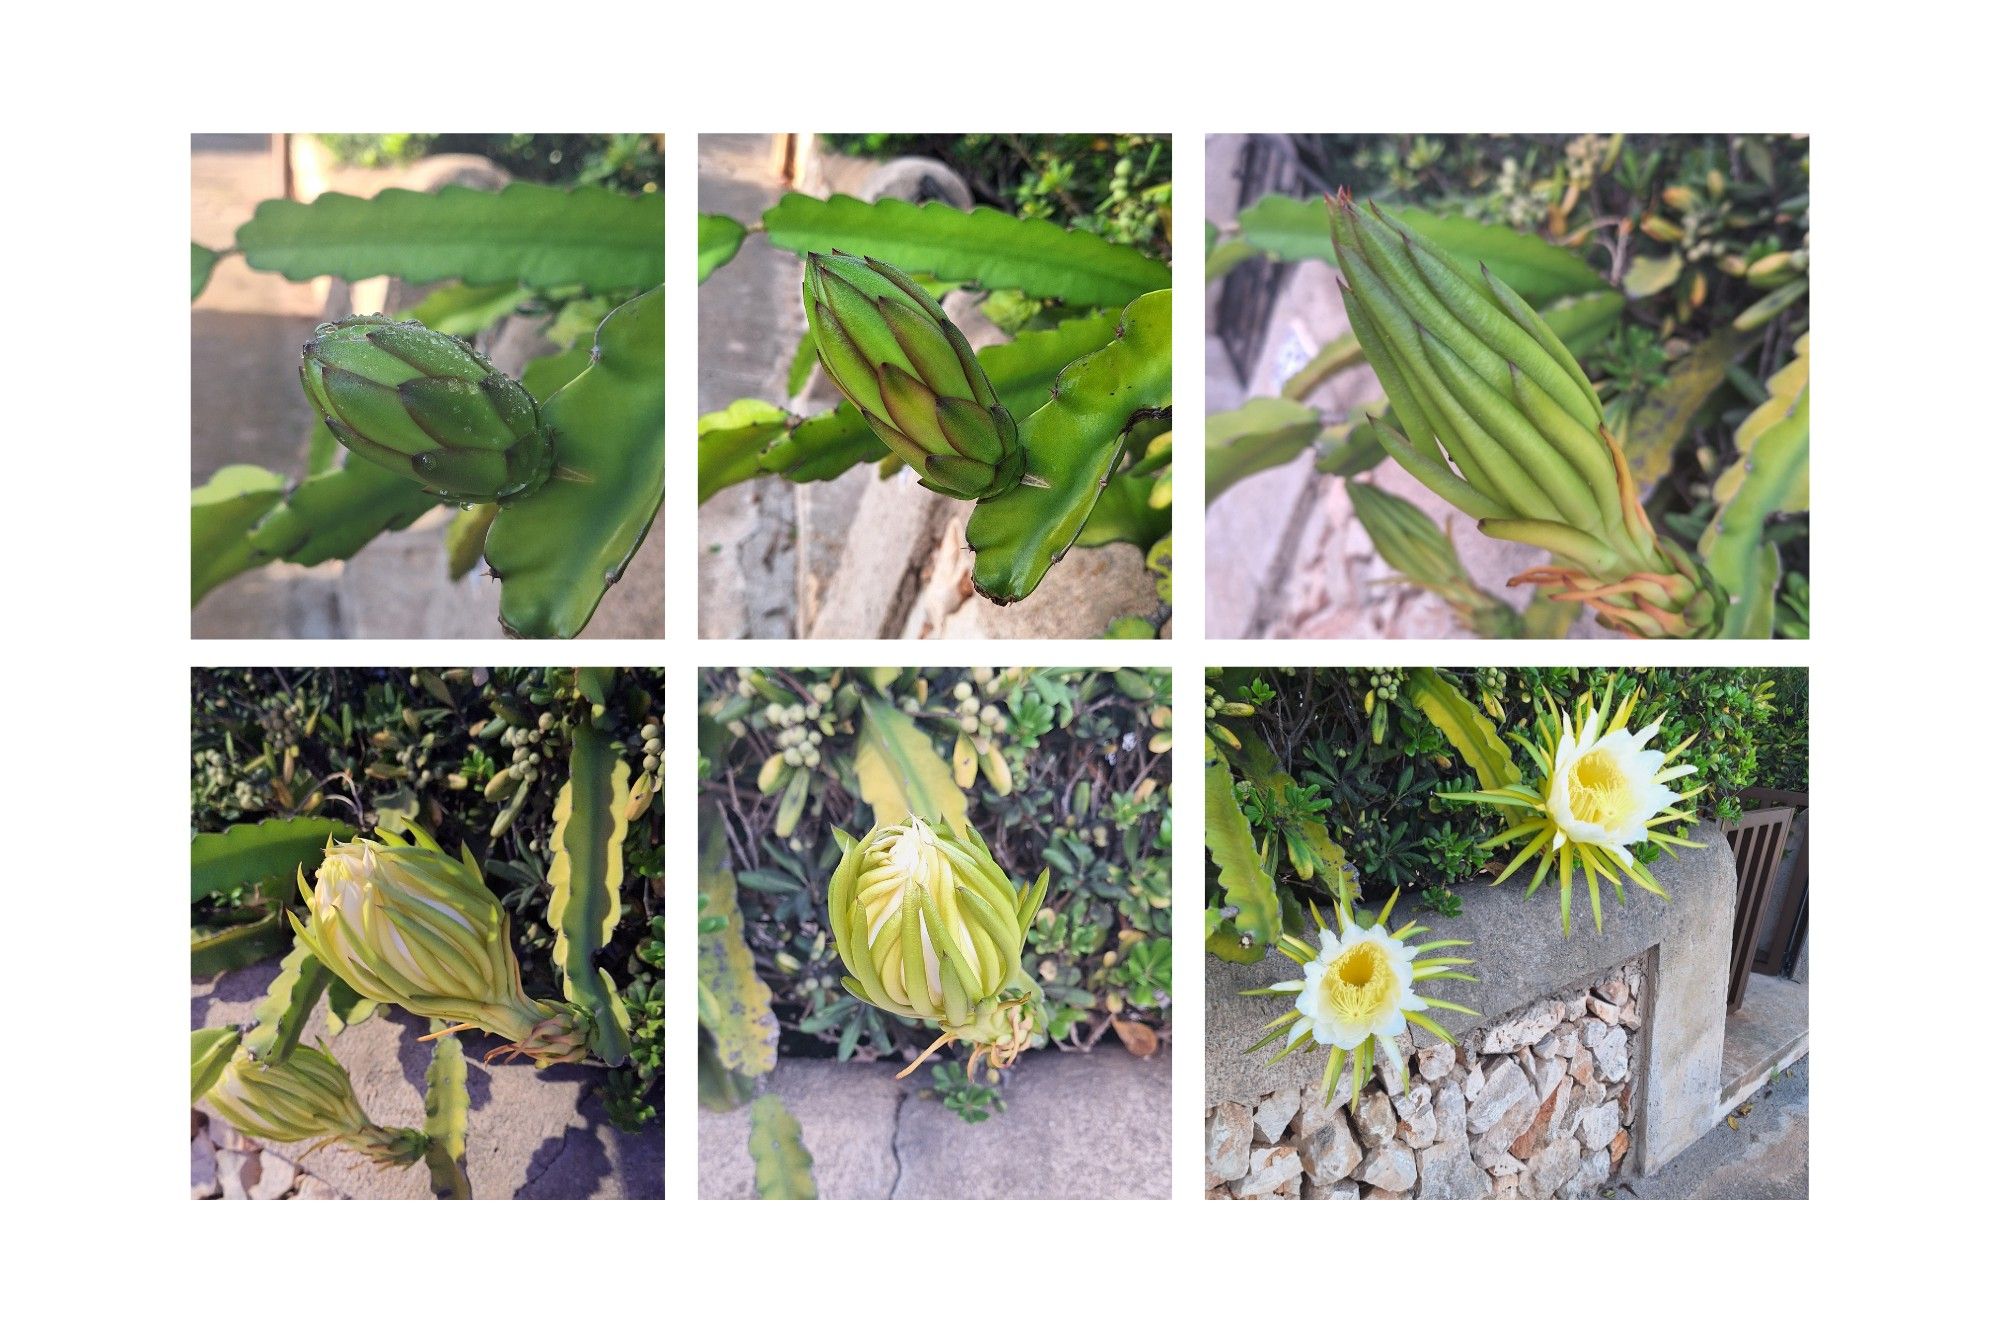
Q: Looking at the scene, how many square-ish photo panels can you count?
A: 6